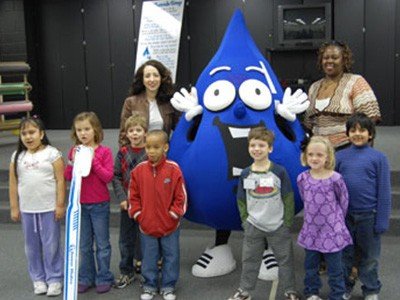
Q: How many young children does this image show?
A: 7